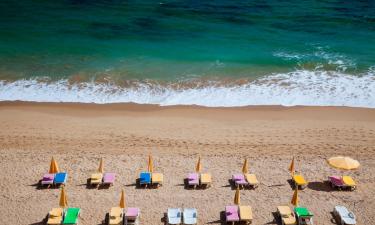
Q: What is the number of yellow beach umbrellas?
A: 11